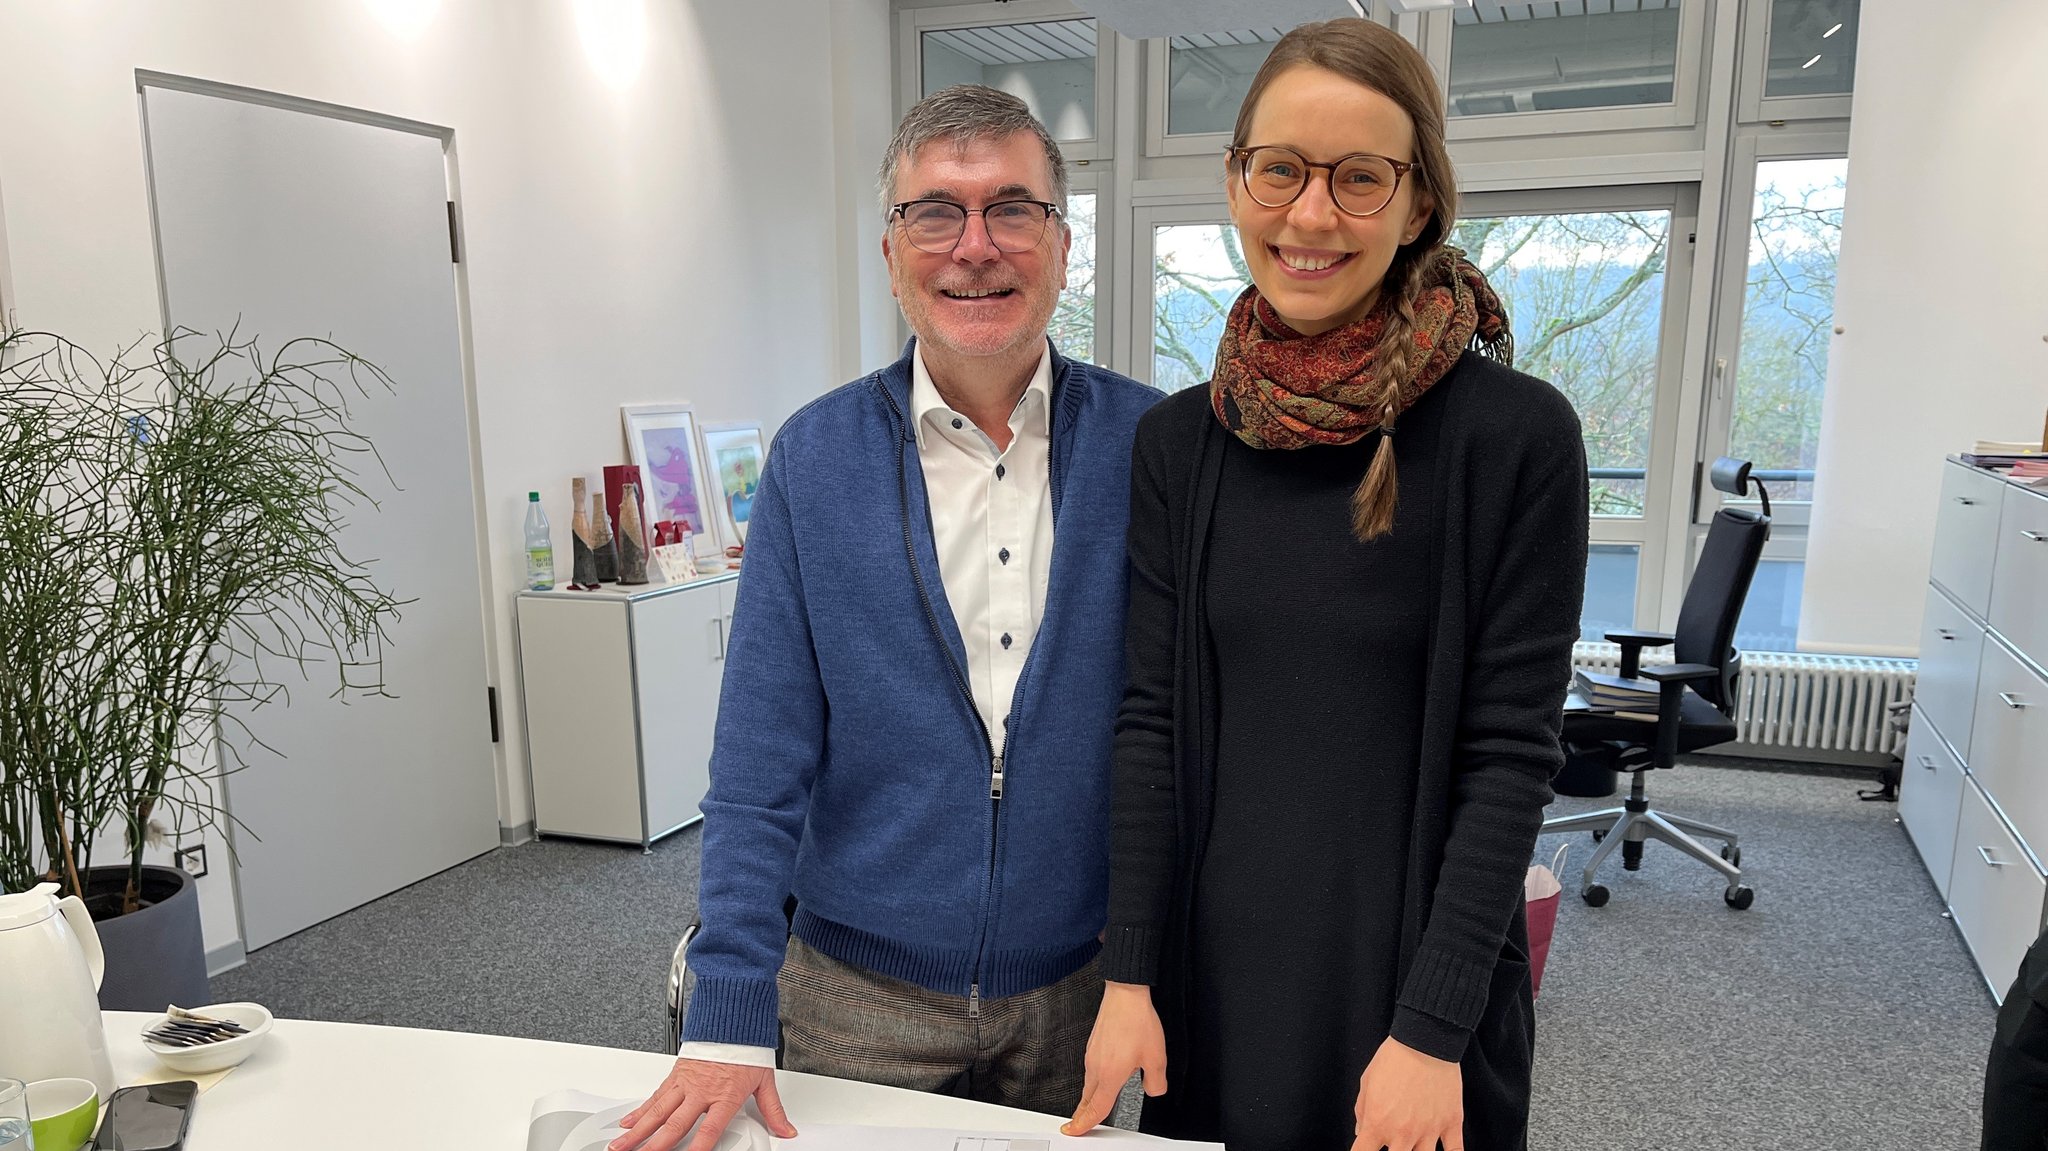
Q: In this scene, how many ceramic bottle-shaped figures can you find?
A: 3